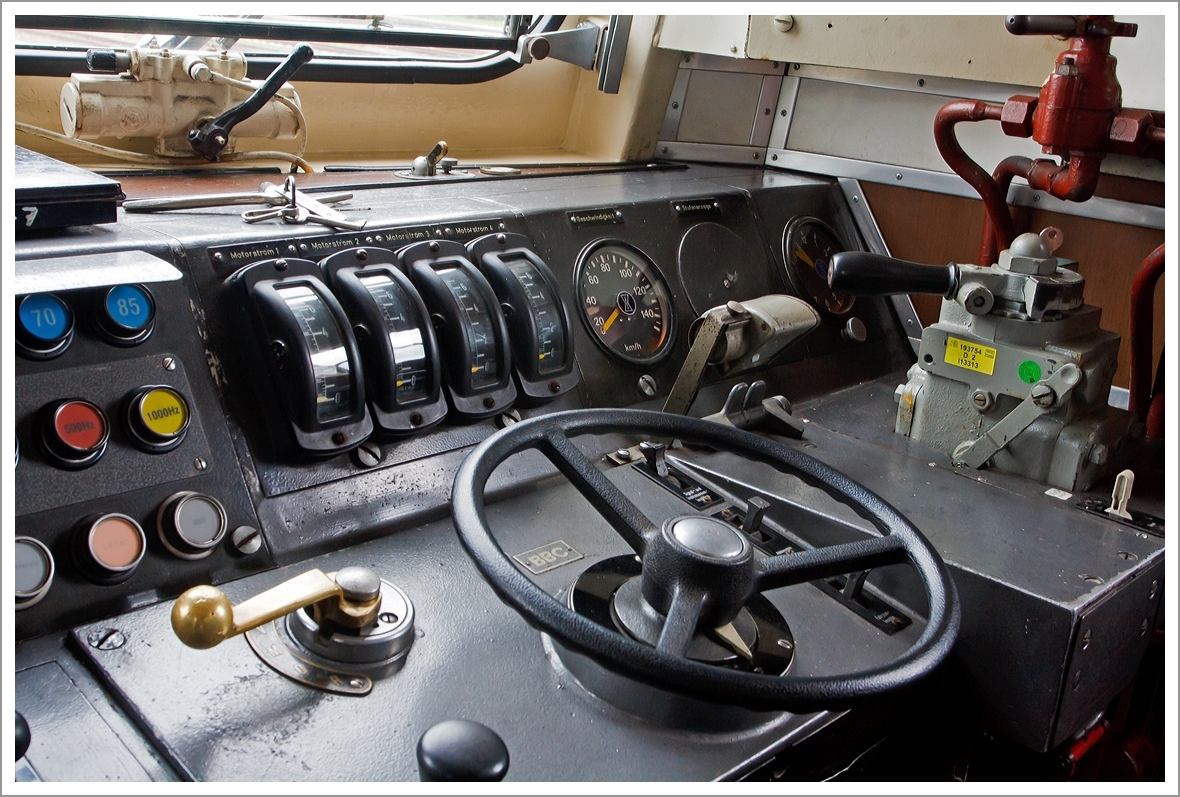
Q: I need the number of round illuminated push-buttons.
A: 7